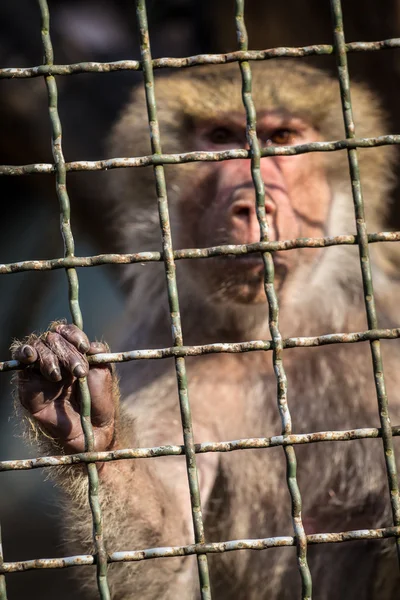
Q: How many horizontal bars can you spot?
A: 6